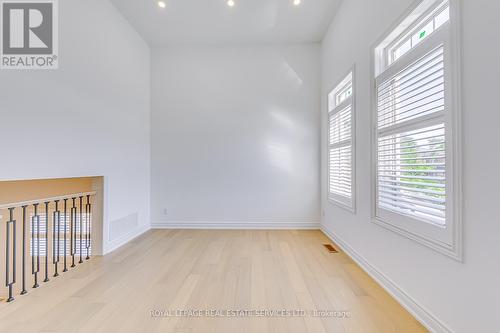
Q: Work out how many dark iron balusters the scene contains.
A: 9